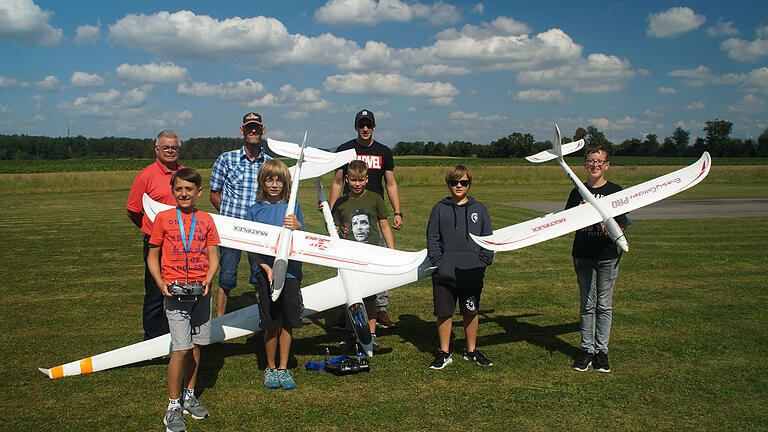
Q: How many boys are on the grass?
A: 5